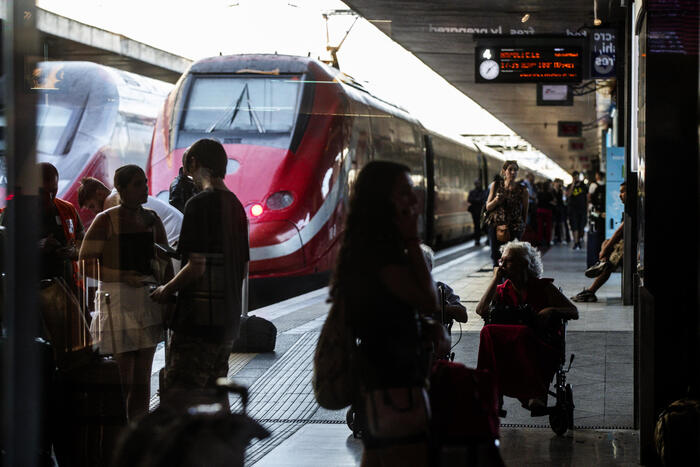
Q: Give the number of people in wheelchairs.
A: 2